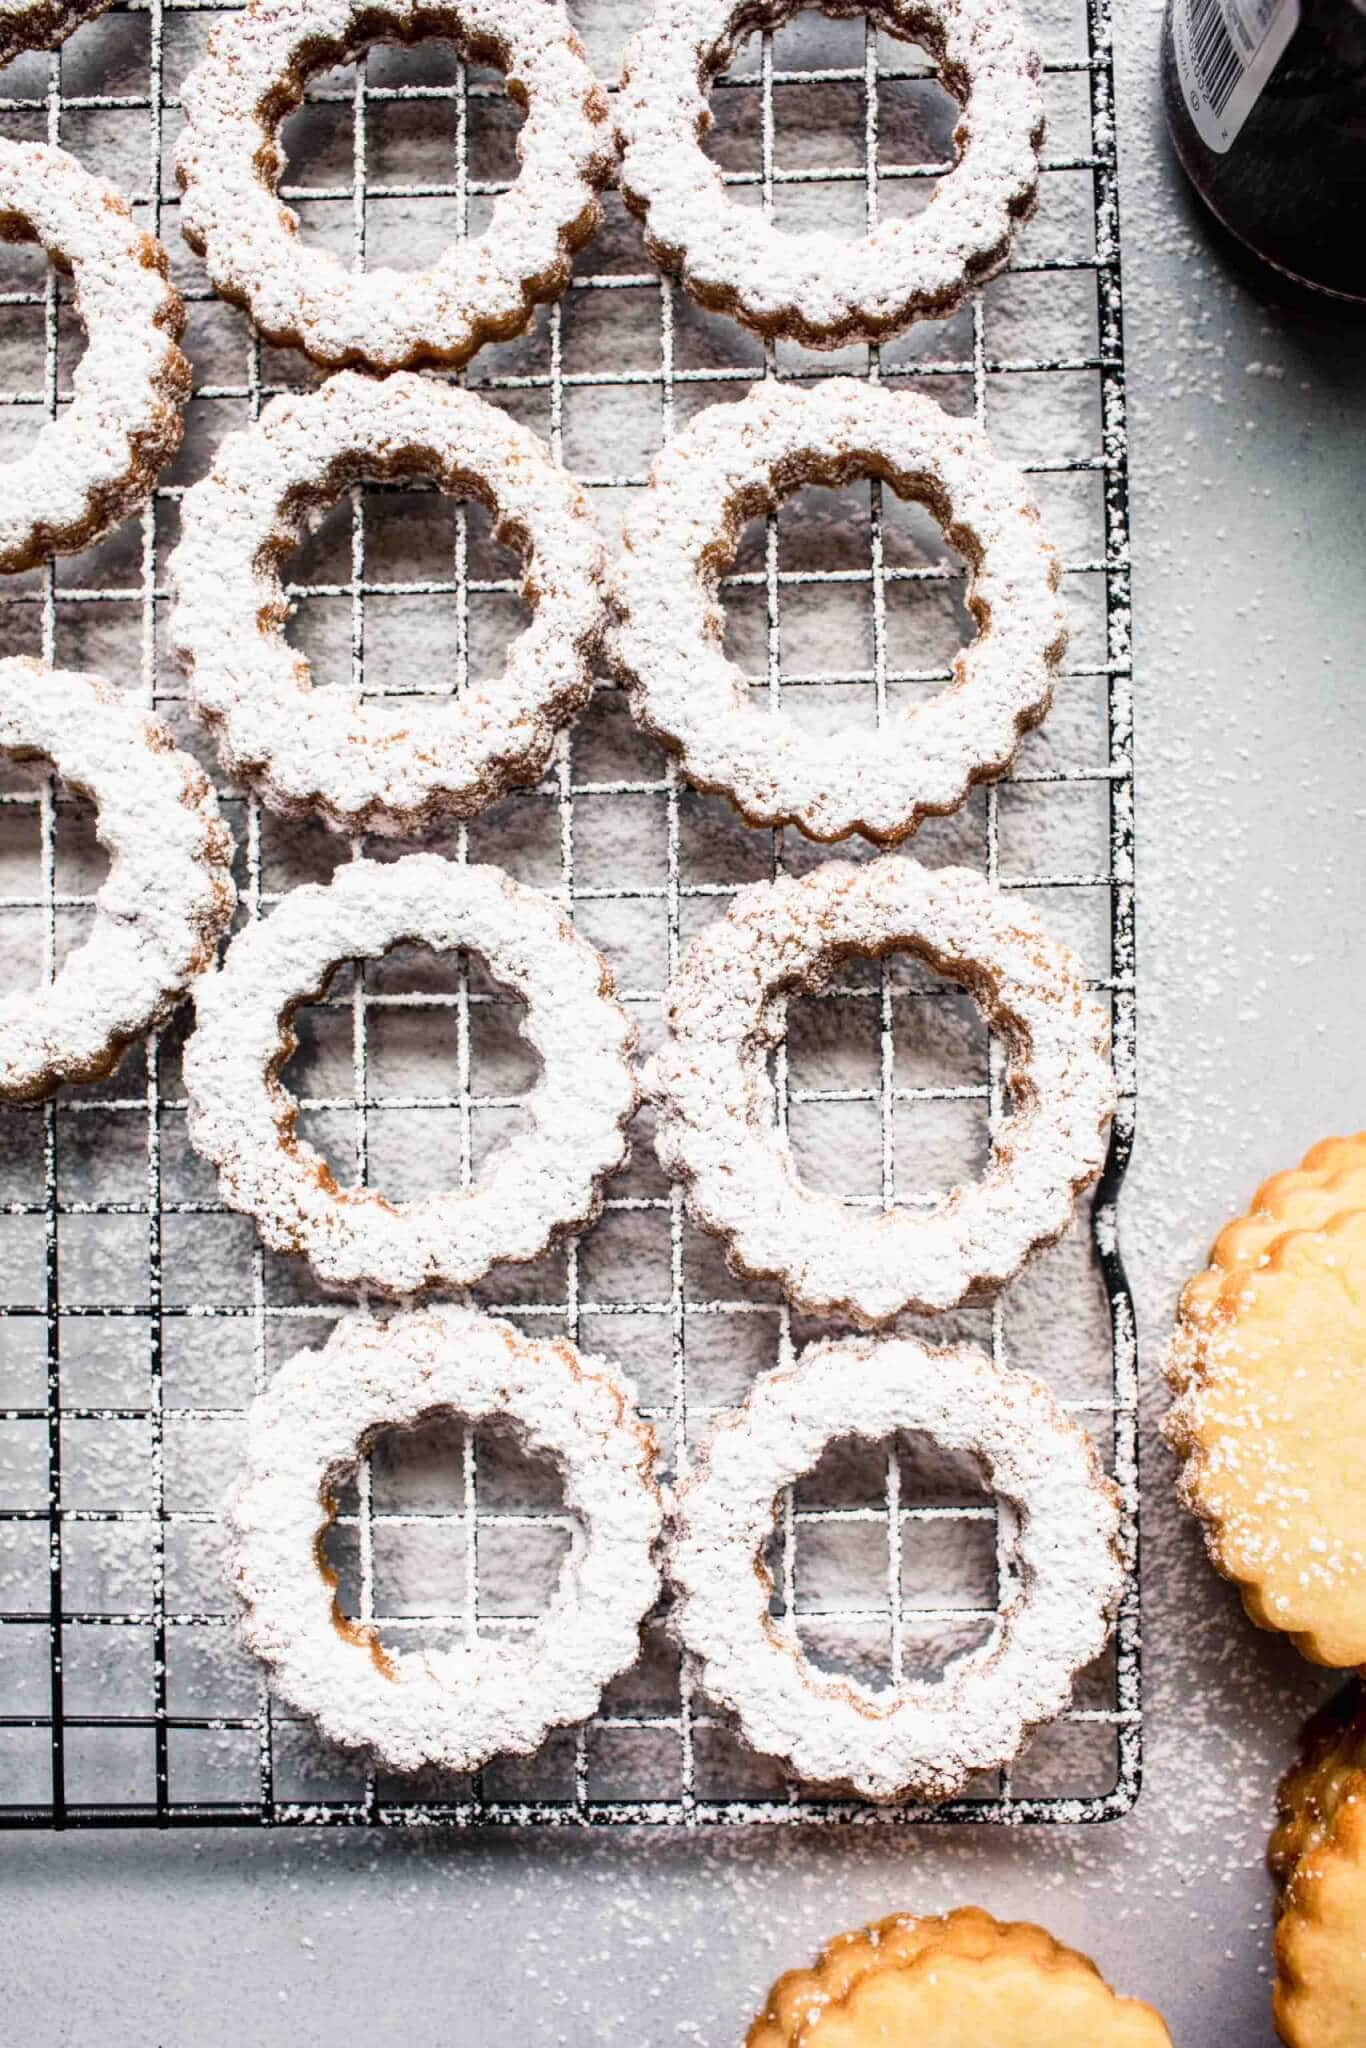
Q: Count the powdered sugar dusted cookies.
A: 11